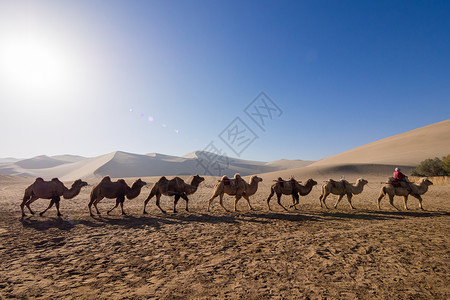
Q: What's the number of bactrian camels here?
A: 7